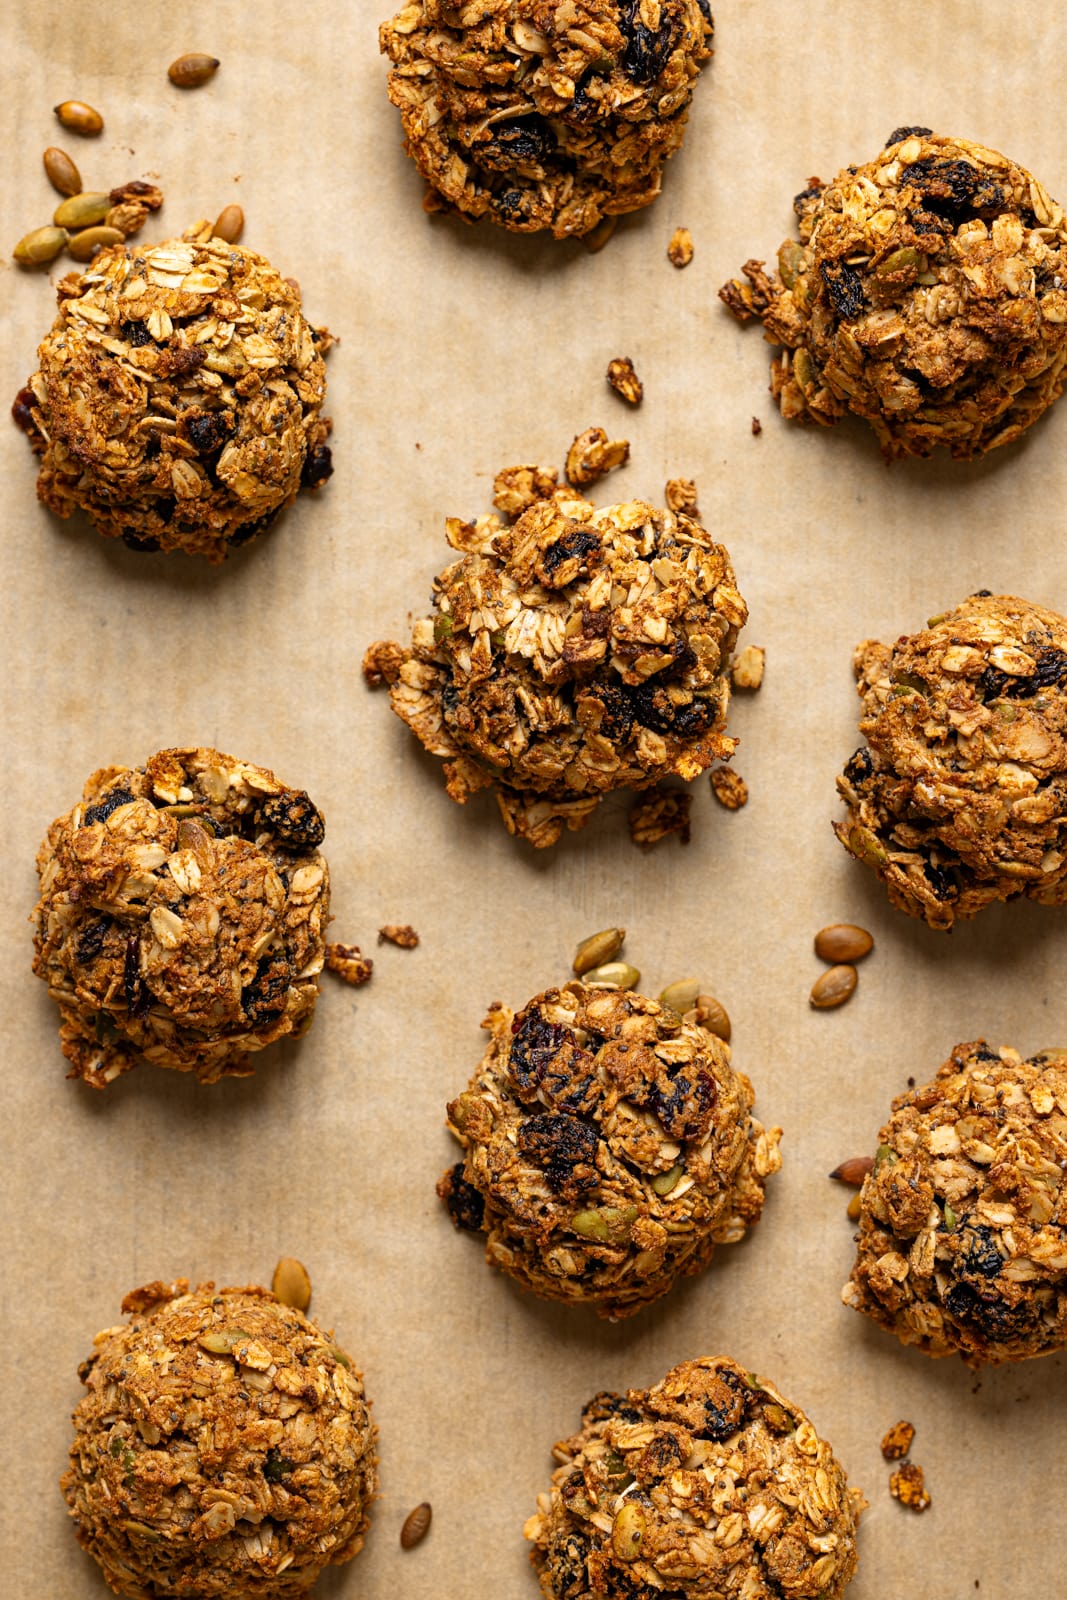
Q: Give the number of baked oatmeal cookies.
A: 10